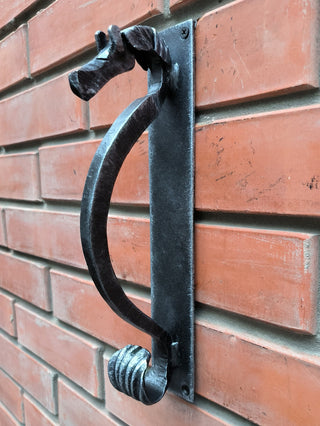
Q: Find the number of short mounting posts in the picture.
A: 2